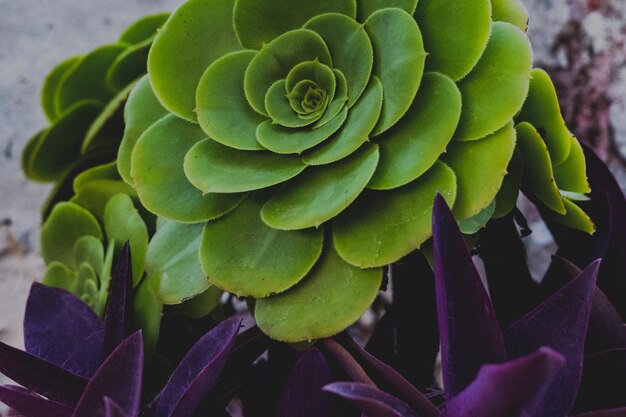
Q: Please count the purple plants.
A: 2